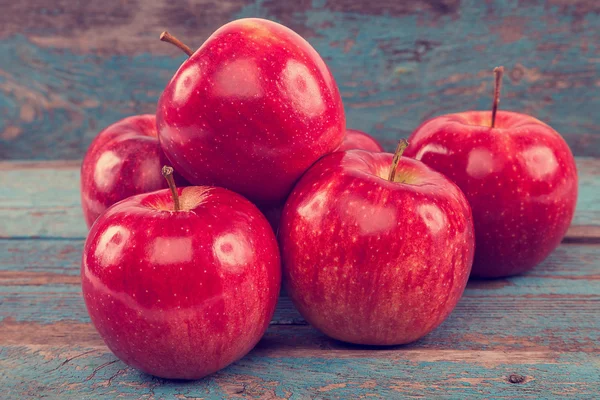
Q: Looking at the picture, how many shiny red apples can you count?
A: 6